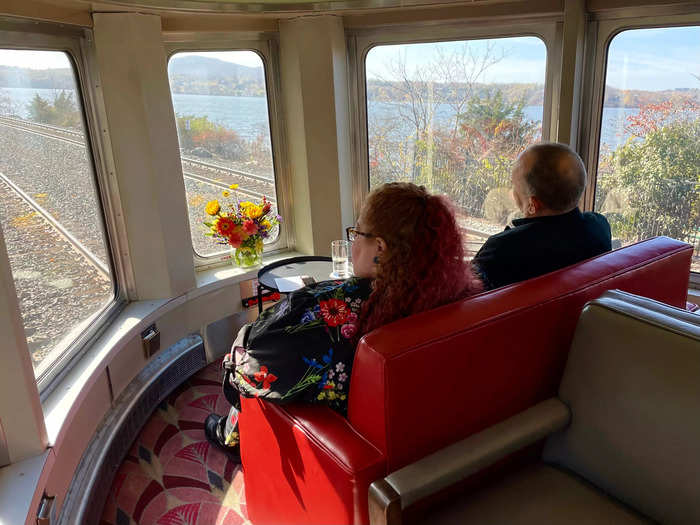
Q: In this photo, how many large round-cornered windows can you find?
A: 4